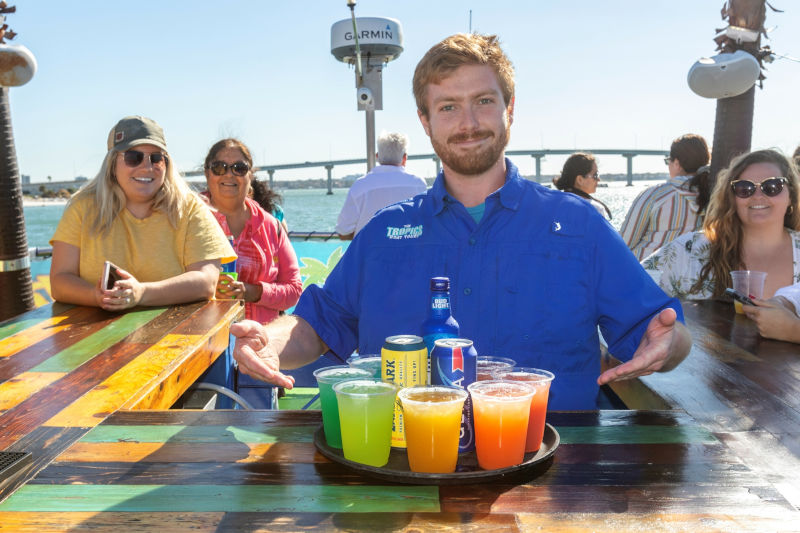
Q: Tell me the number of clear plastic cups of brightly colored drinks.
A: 7